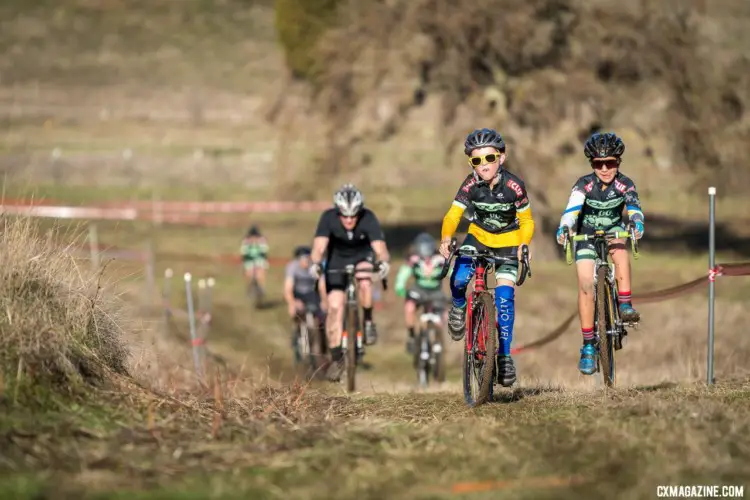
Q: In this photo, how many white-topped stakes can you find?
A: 5